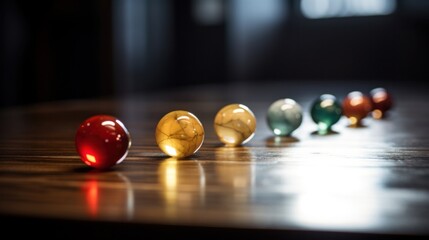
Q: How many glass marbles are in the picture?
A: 7